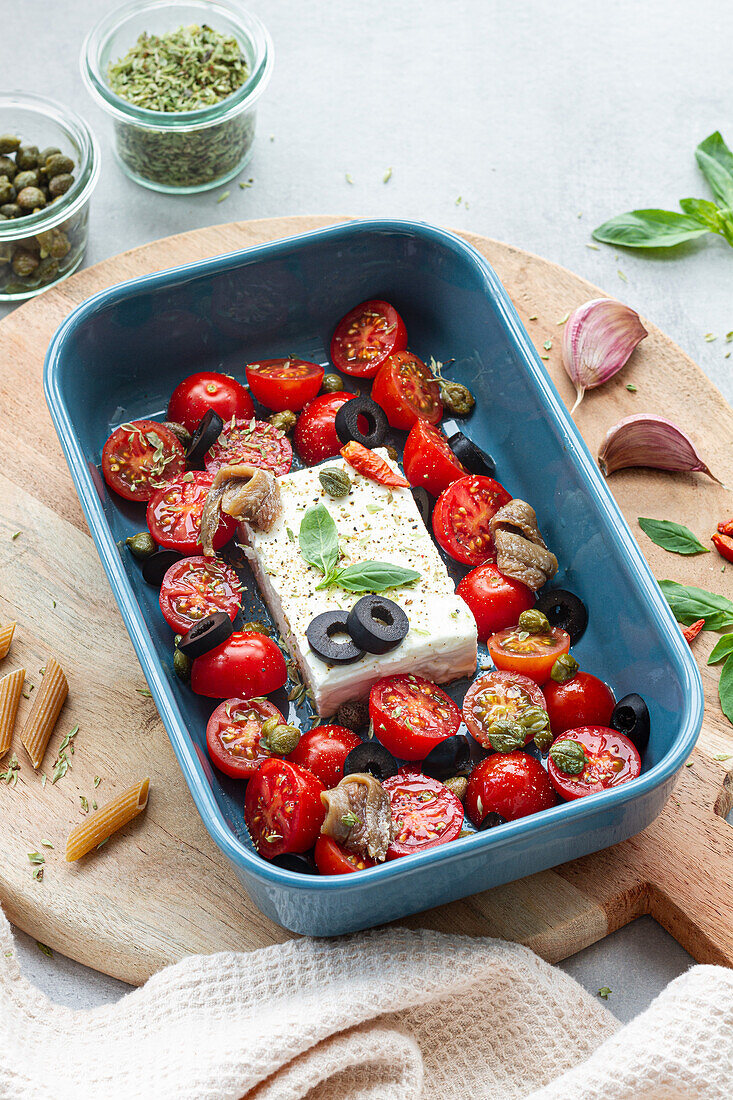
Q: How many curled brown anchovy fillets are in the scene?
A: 3